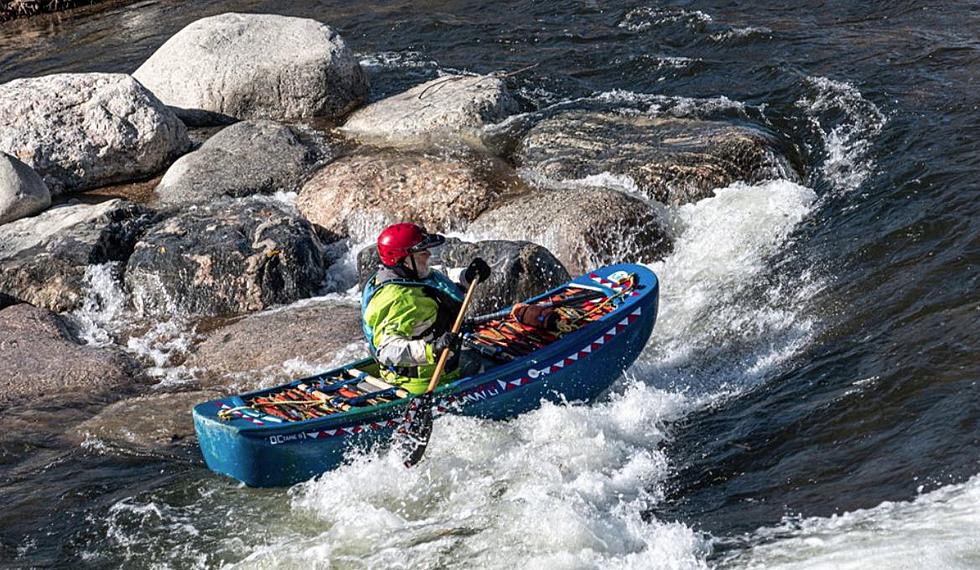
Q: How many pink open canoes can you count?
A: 0